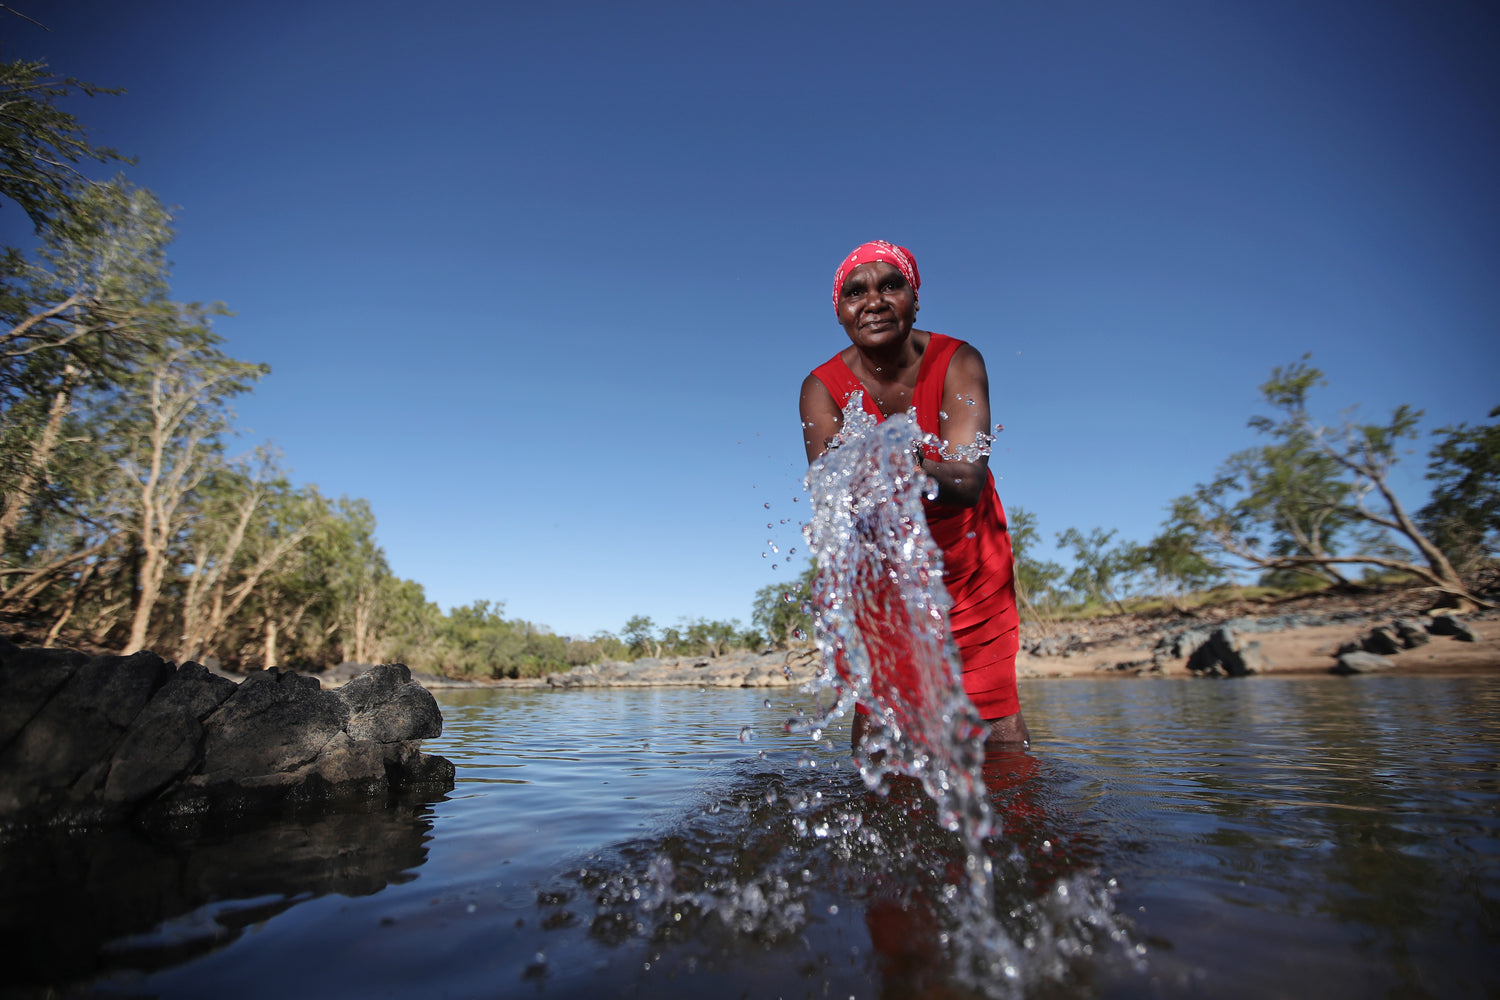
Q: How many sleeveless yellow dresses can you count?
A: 0